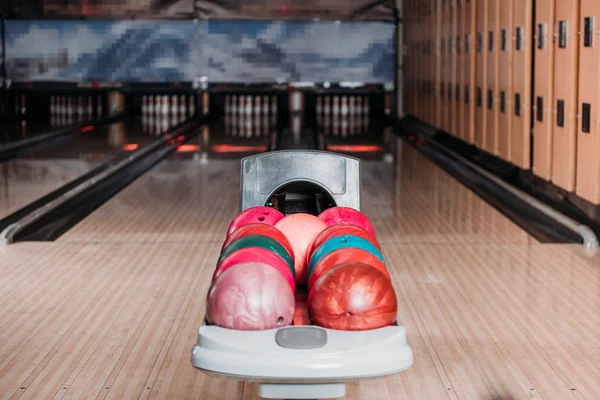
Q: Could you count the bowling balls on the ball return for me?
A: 11